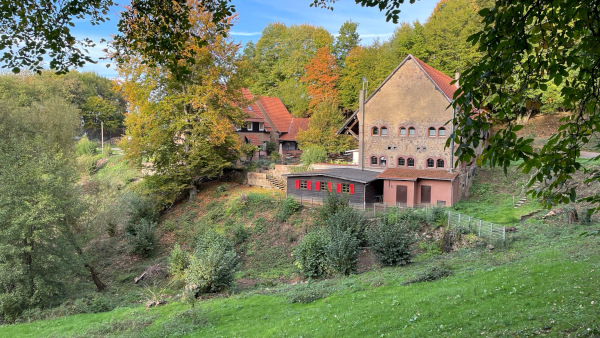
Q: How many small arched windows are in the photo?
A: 12